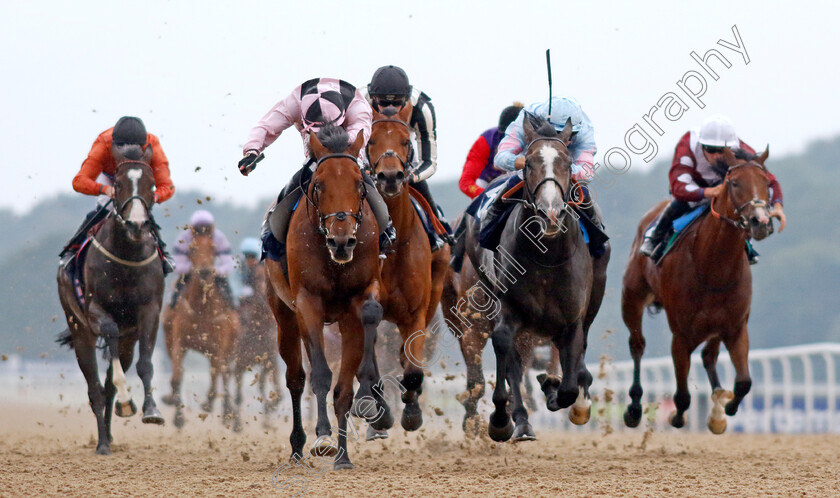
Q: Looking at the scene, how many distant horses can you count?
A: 2